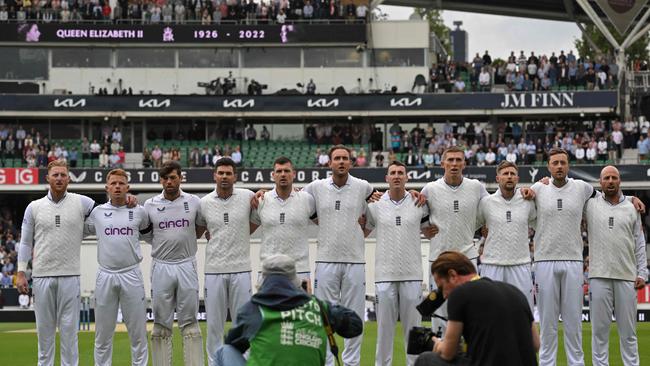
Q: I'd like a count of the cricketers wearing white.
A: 11